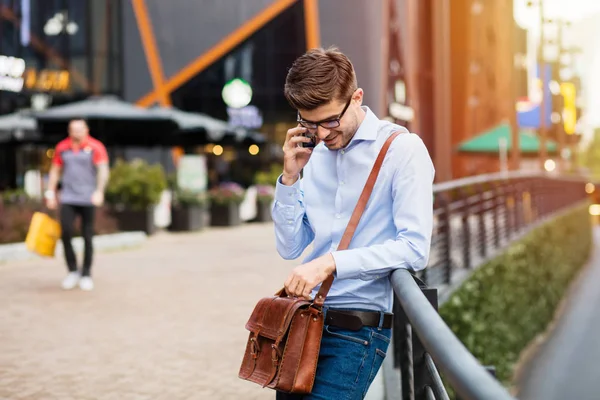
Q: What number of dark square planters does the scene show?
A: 4